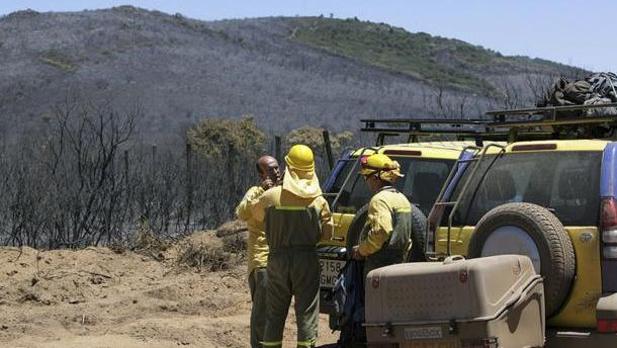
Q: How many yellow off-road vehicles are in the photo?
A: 2